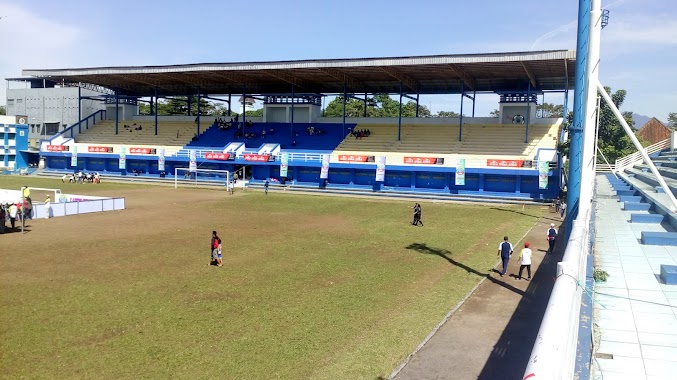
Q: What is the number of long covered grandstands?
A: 1